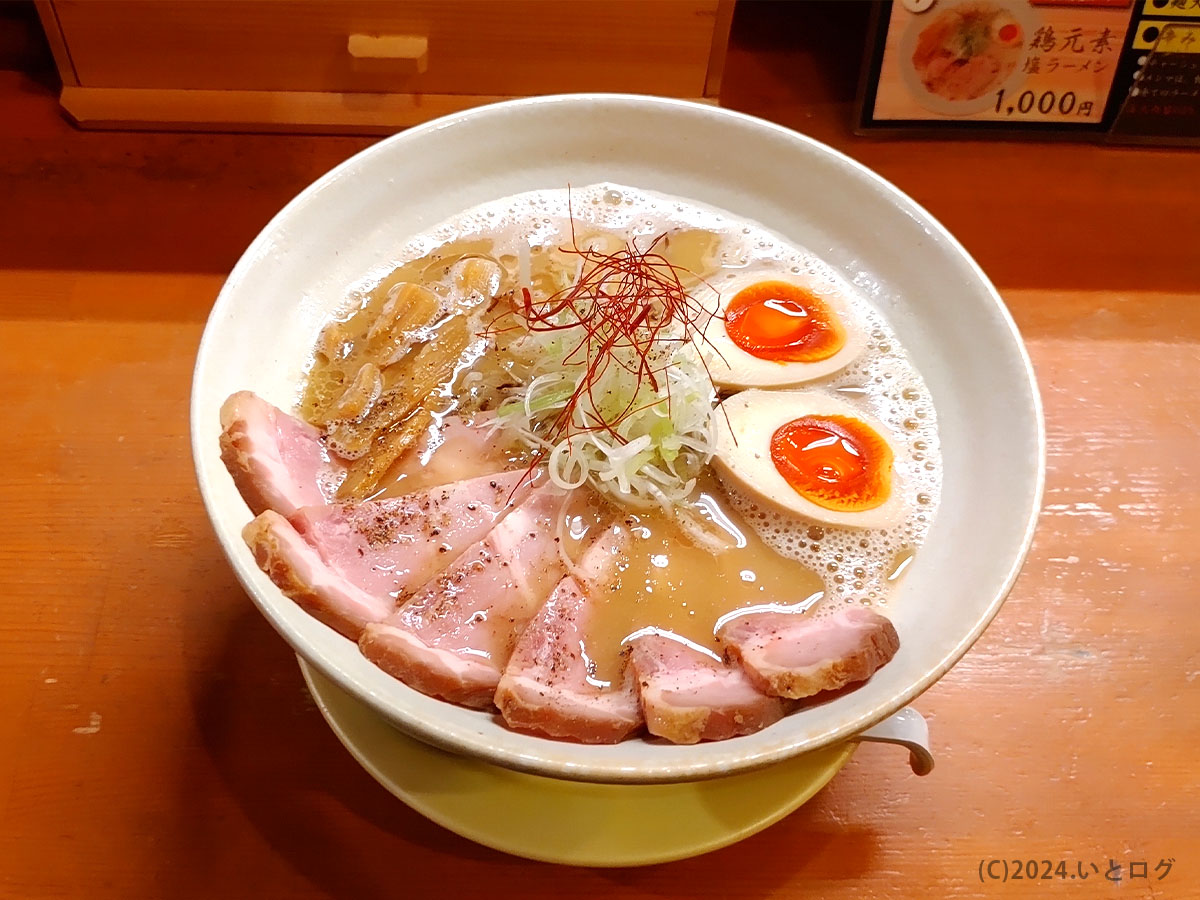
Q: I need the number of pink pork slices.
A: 6